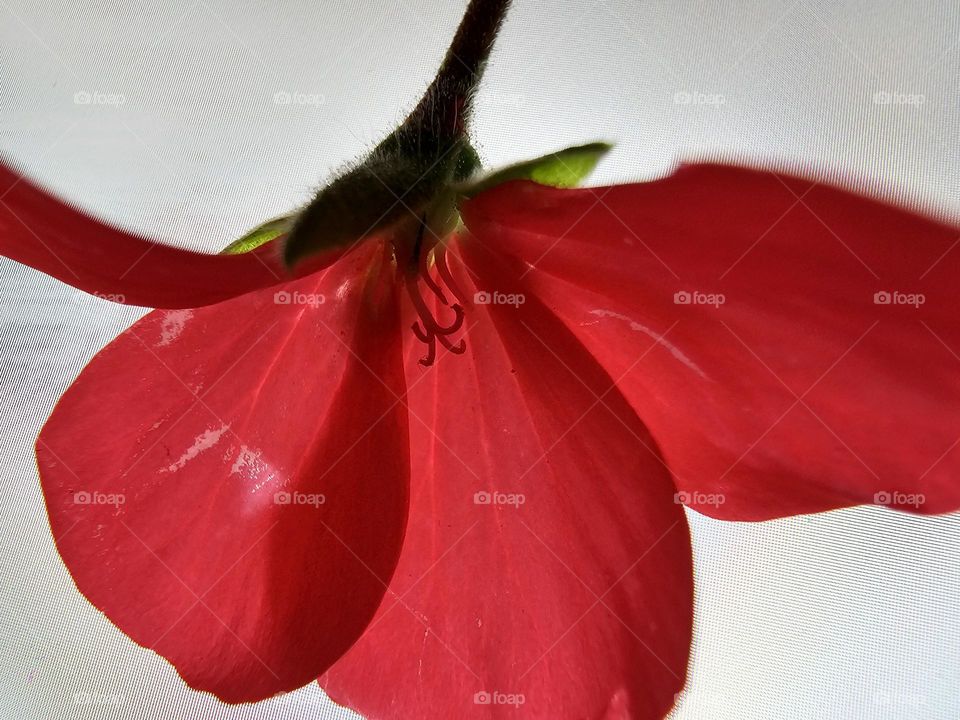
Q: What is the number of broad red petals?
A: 4